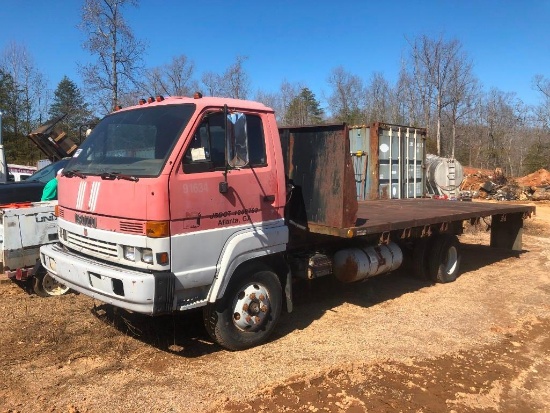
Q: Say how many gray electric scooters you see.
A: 0